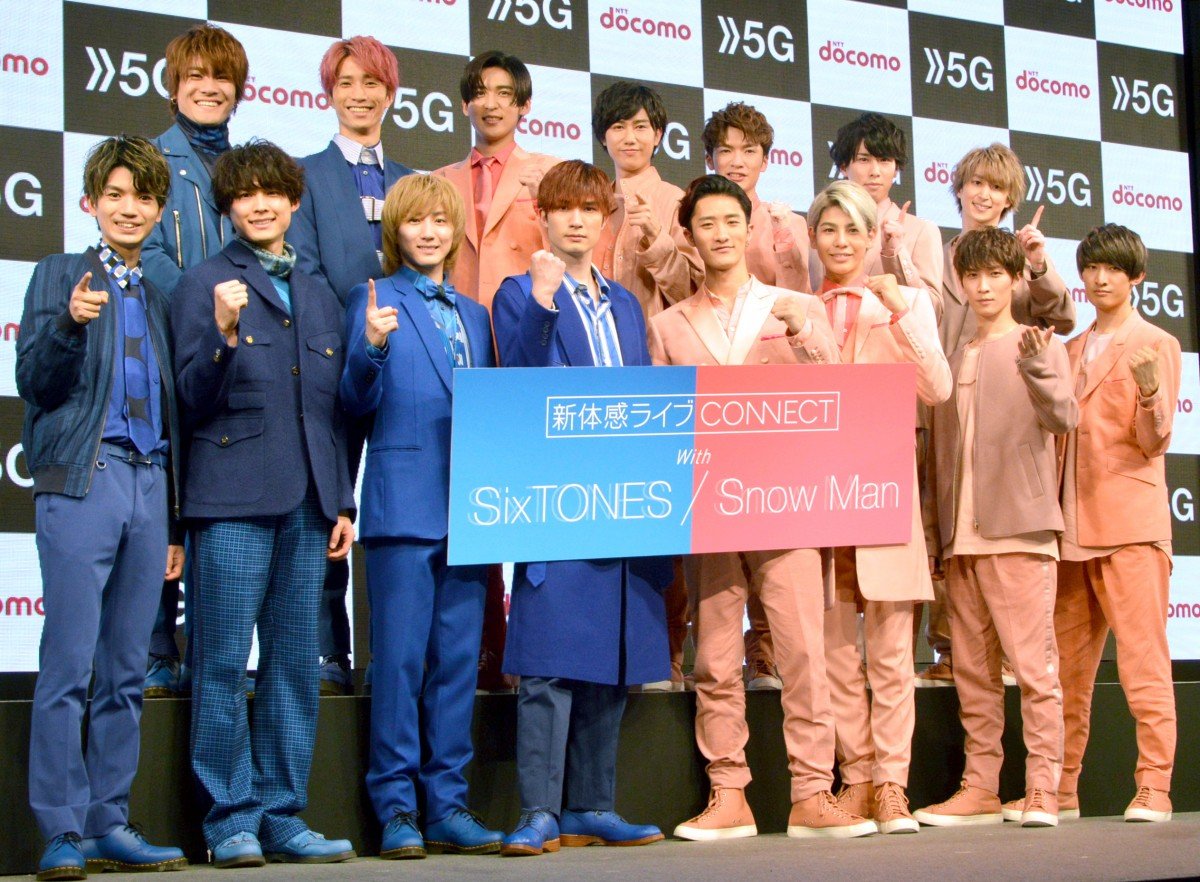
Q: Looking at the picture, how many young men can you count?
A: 15